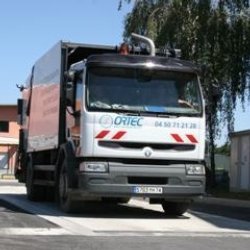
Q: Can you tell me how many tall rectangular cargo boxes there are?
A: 1